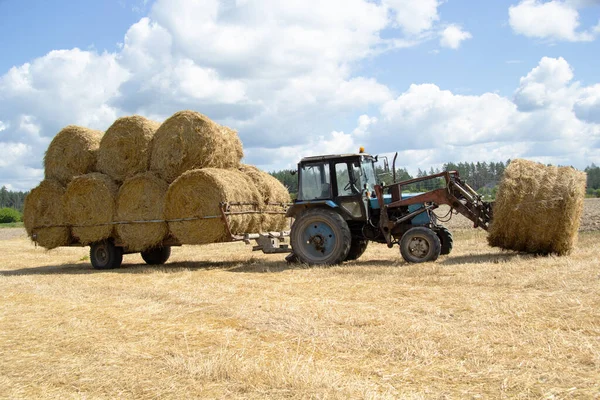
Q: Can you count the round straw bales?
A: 9